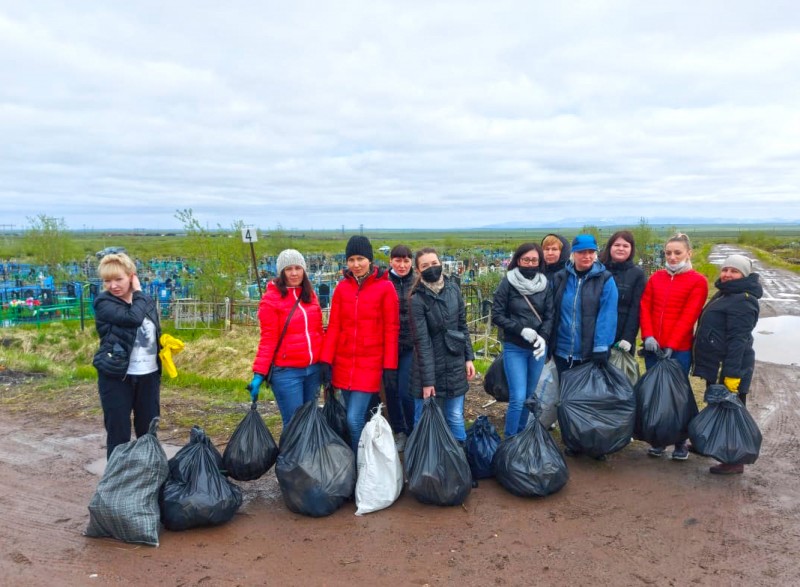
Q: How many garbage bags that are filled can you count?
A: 15